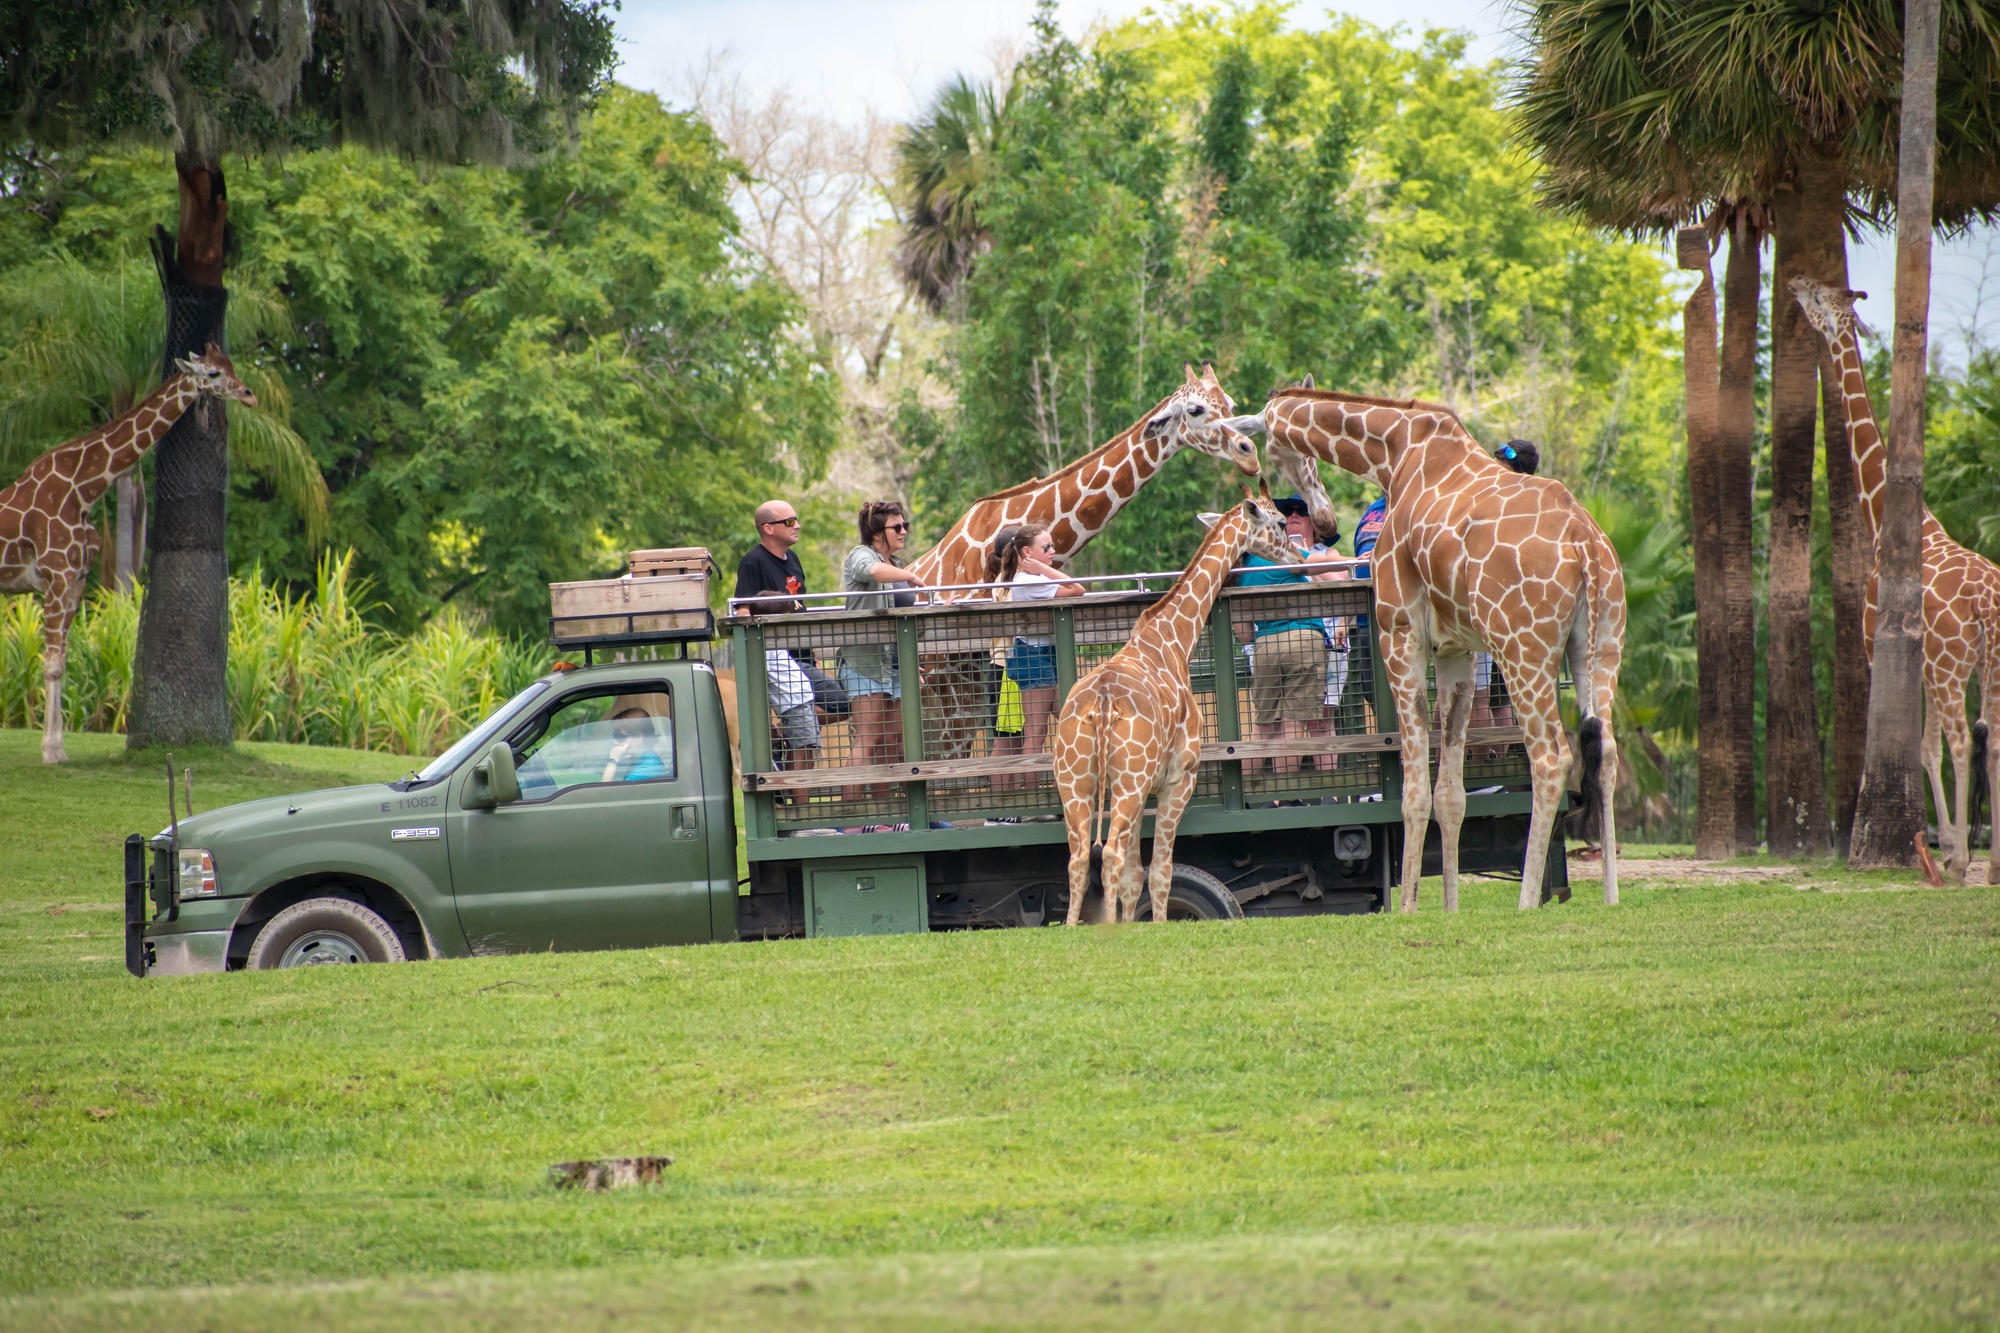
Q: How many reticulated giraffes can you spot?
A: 5